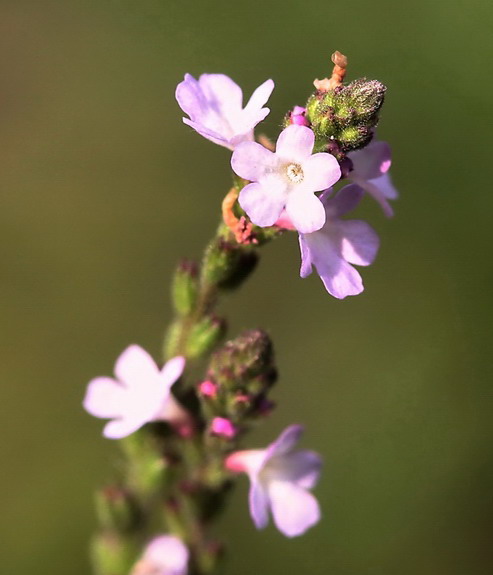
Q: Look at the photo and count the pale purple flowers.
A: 7